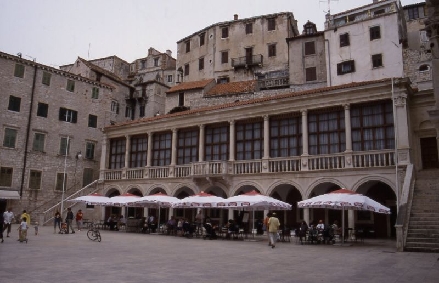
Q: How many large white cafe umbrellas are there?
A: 6